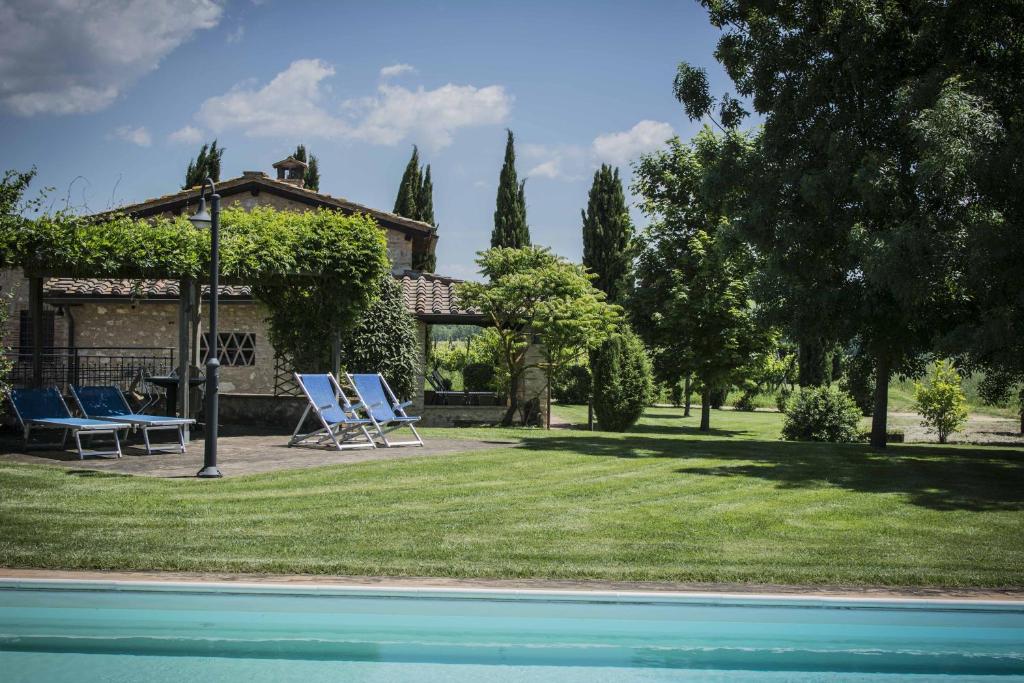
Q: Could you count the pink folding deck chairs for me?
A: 0